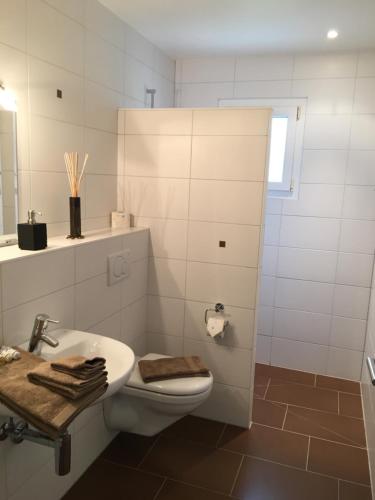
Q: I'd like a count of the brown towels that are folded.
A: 4